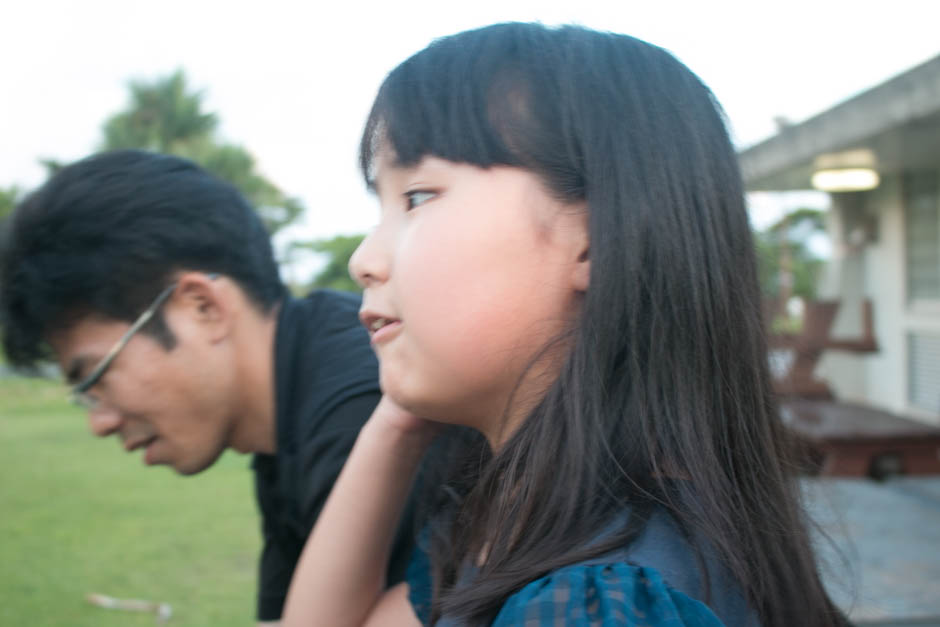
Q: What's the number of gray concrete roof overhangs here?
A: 1